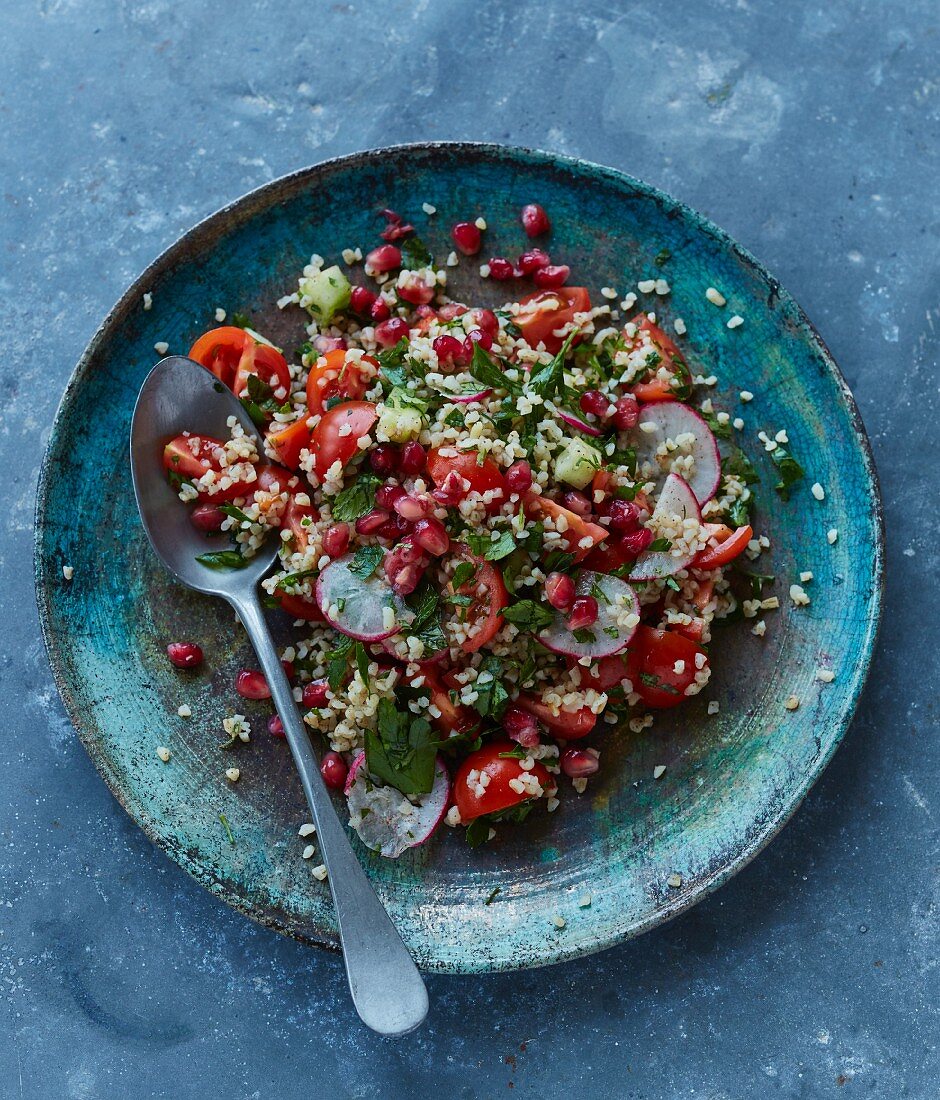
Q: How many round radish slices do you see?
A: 5